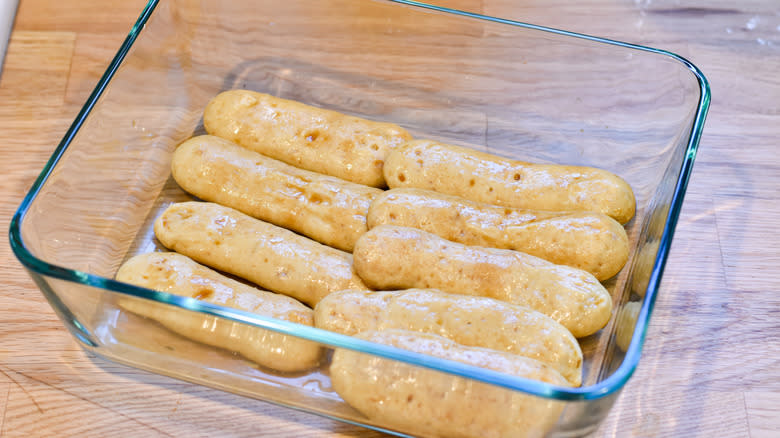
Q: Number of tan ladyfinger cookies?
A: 9